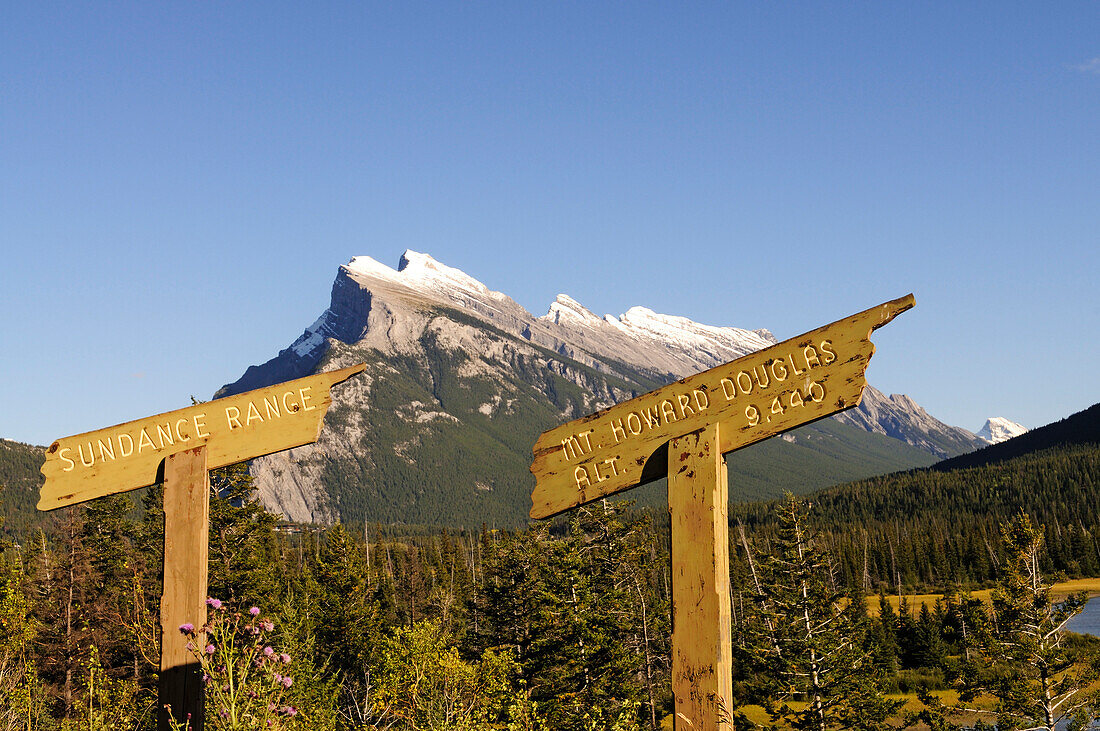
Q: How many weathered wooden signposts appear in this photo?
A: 2